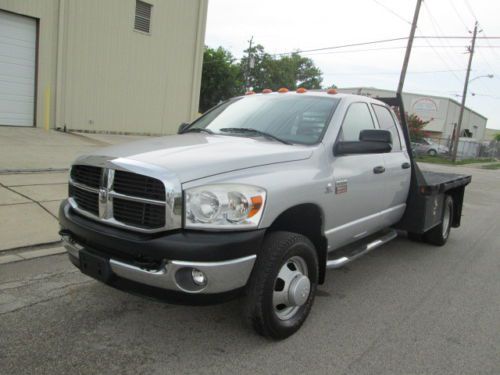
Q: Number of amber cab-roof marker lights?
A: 5